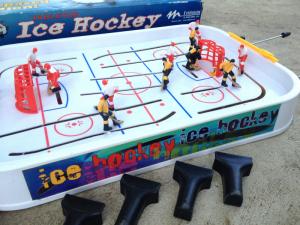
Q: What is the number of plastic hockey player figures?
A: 11